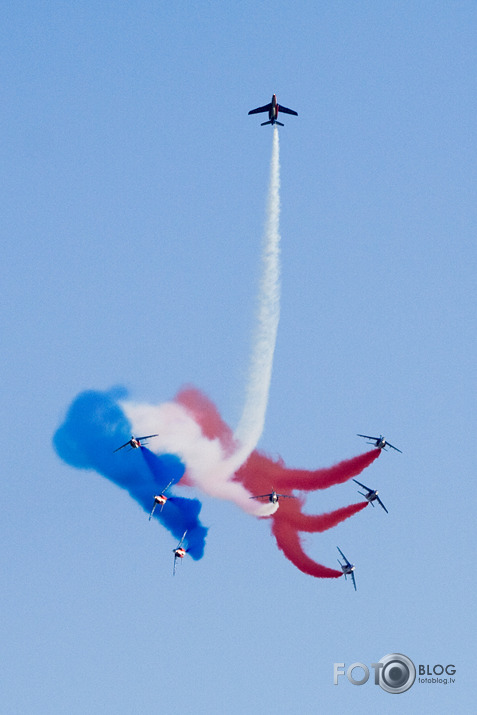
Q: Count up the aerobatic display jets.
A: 8